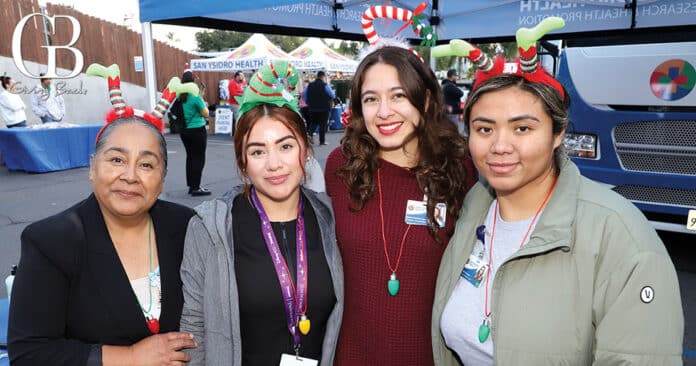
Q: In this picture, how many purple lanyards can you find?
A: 1